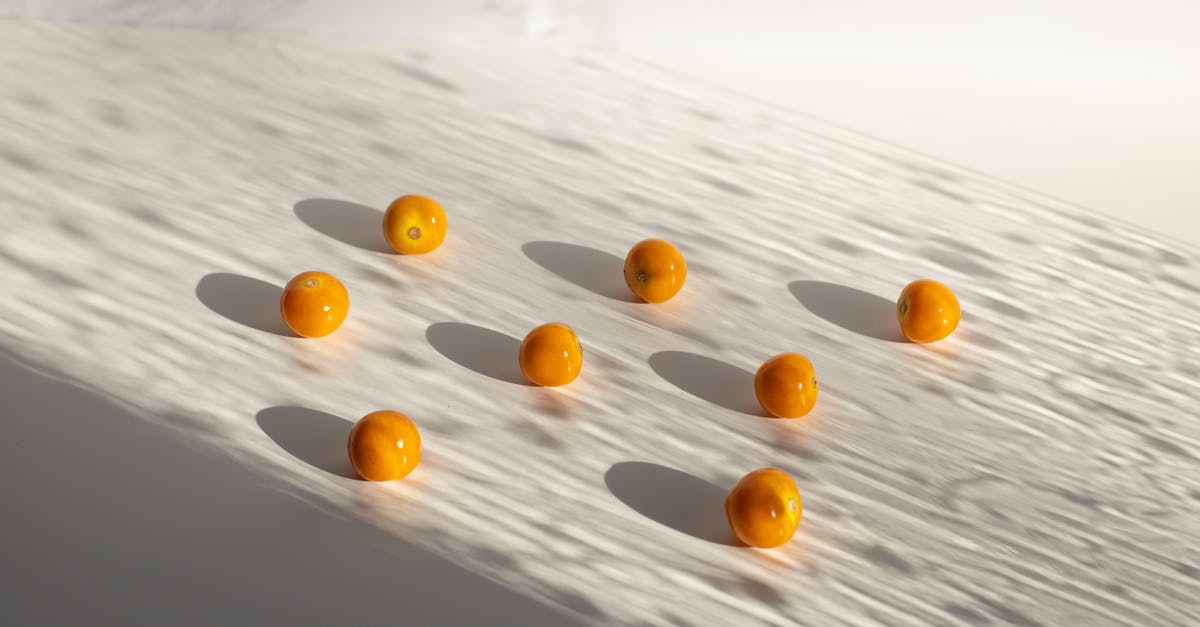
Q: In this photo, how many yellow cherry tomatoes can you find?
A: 8